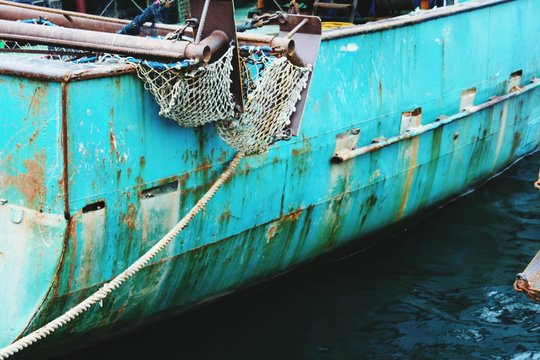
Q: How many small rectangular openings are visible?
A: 6